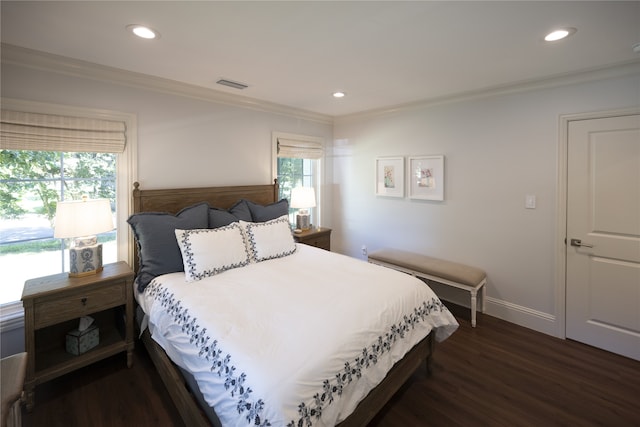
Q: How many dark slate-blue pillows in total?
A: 3